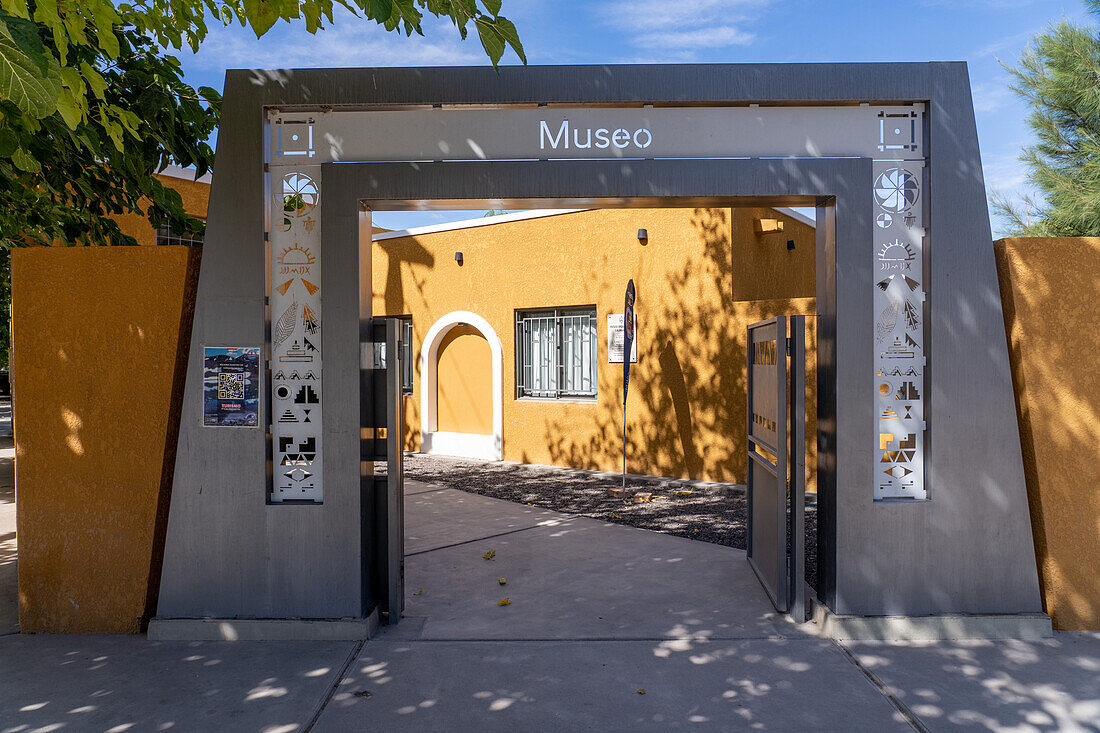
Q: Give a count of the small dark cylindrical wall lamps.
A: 3